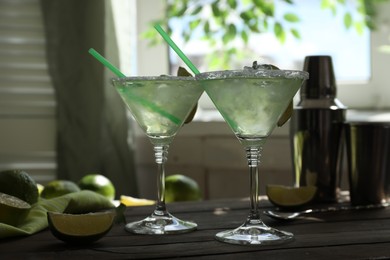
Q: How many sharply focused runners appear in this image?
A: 0